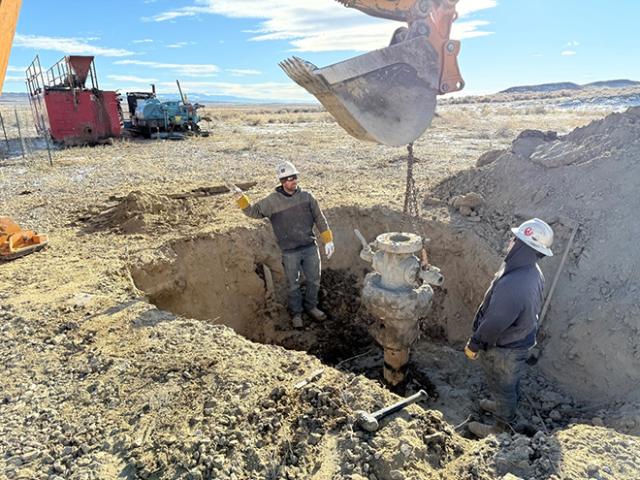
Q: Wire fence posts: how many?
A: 3